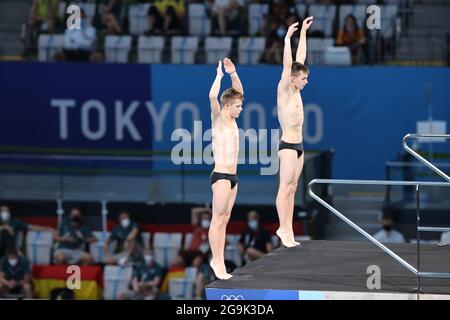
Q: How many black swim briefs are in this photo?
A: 2